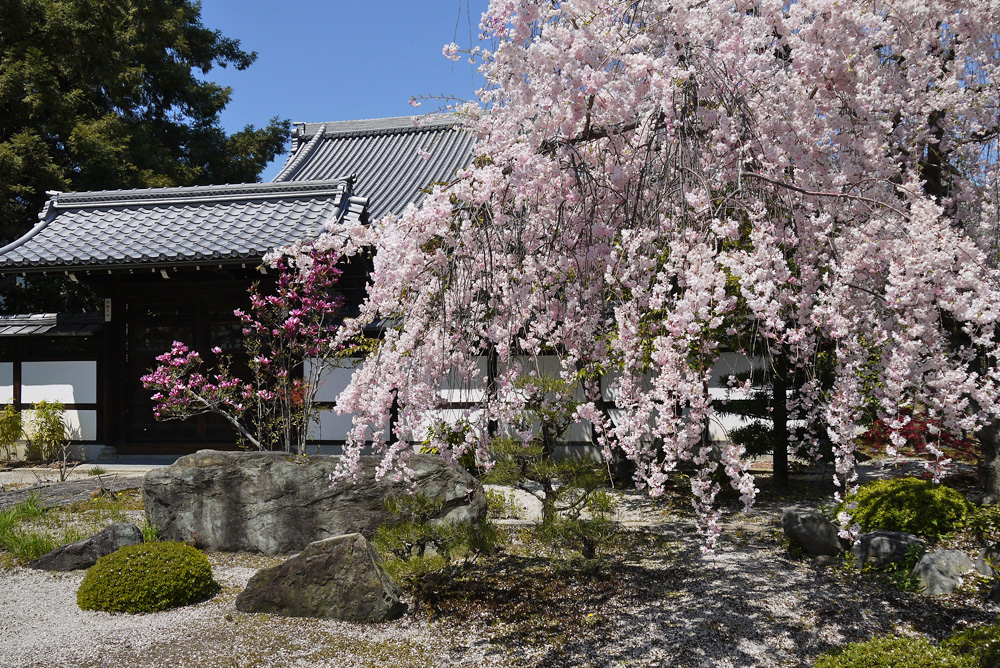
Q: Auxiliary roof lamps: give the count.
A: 0